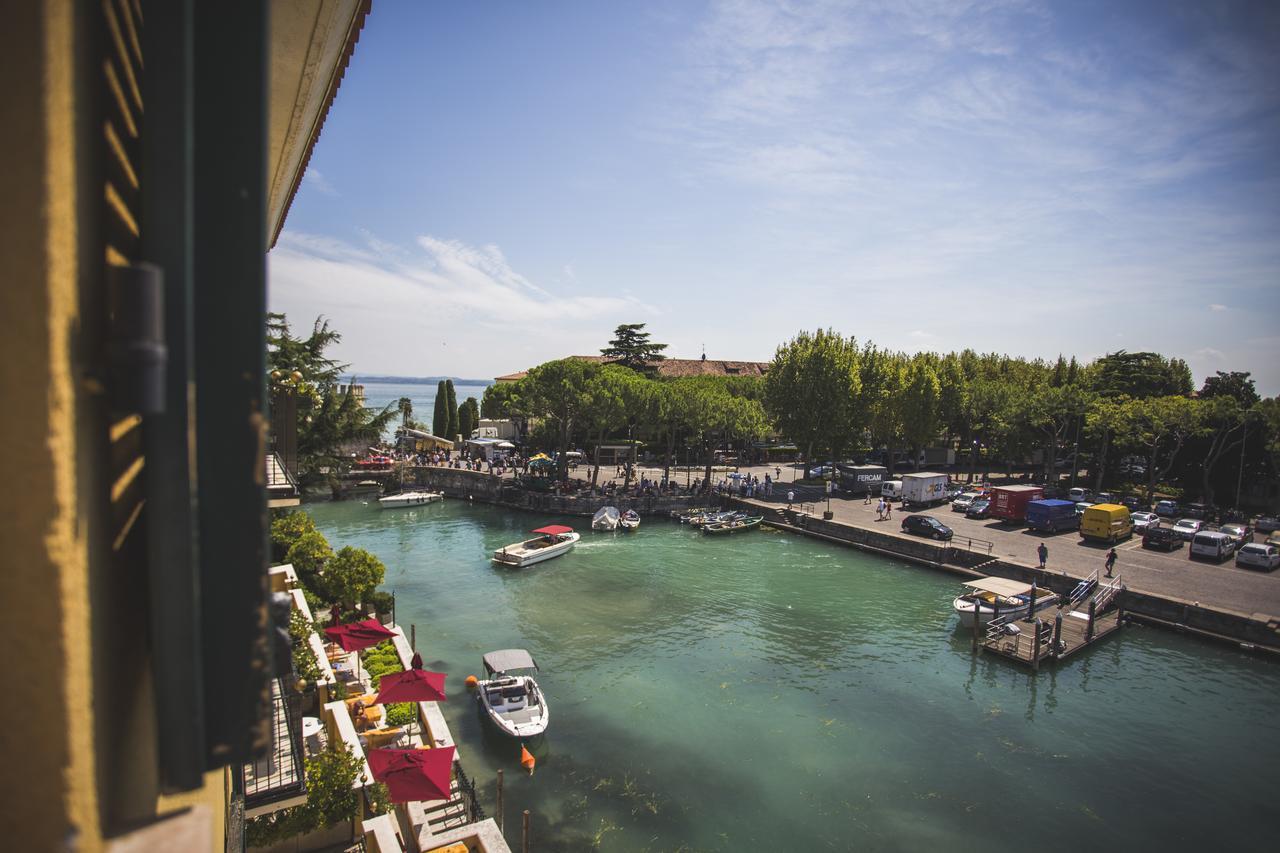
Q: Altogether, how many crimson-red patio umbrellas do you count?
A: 3